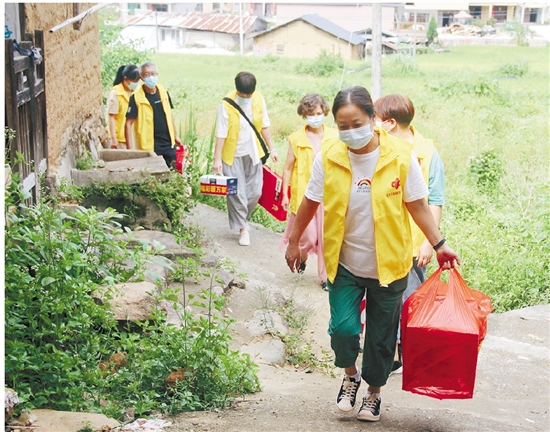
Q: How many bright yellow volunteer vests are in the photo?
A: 6